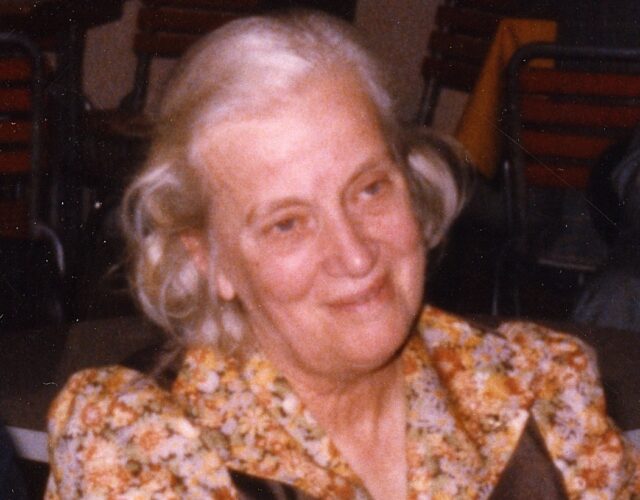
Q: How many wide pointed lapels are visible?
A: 2